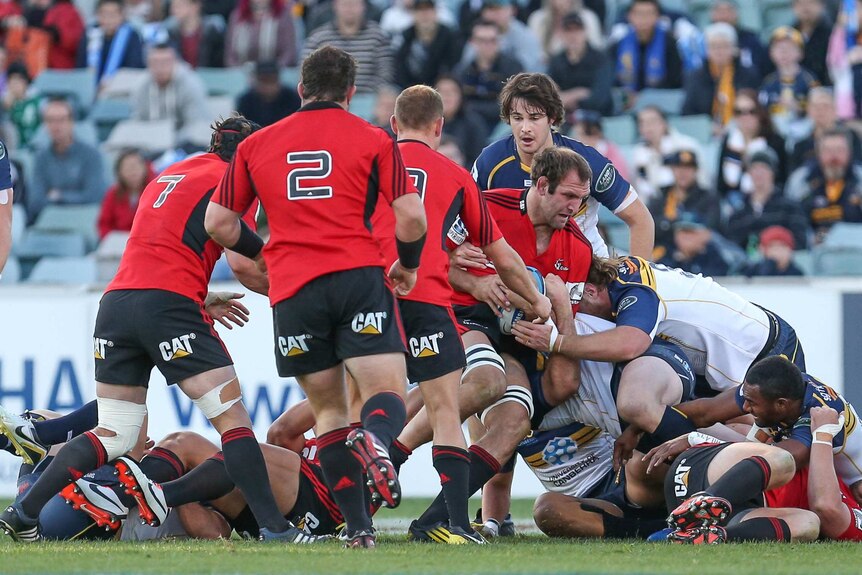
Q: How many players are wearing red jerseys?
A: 6